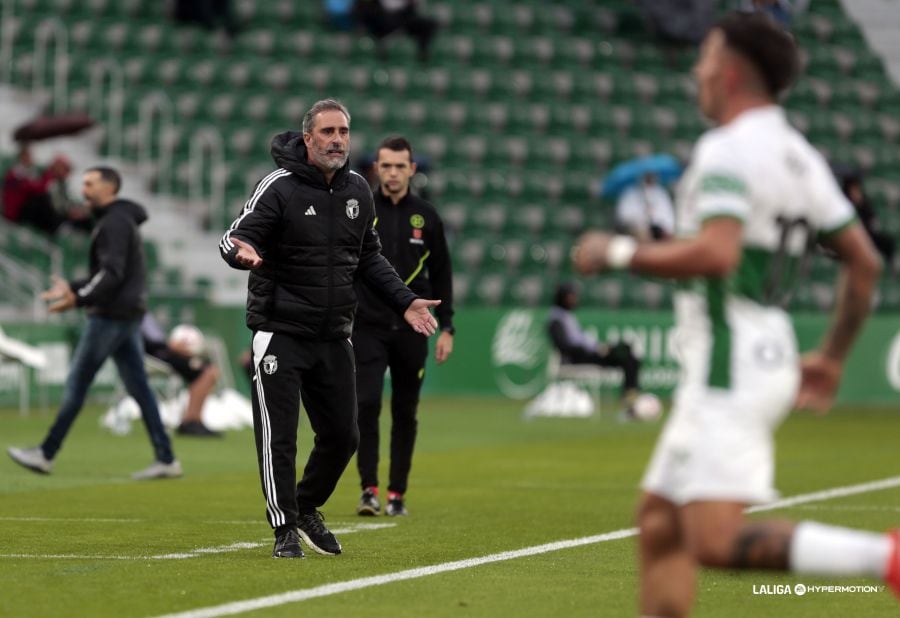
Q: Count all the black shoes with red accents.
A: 2